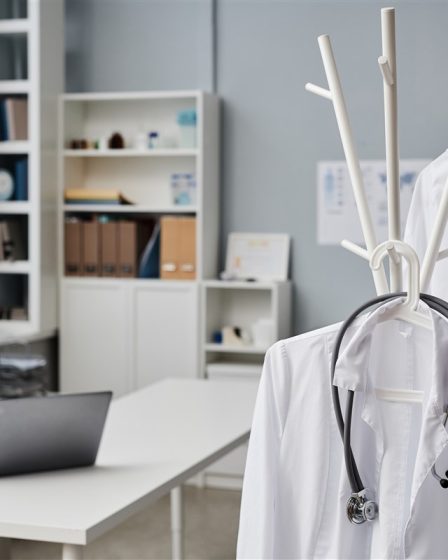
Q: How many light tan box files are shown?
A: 2